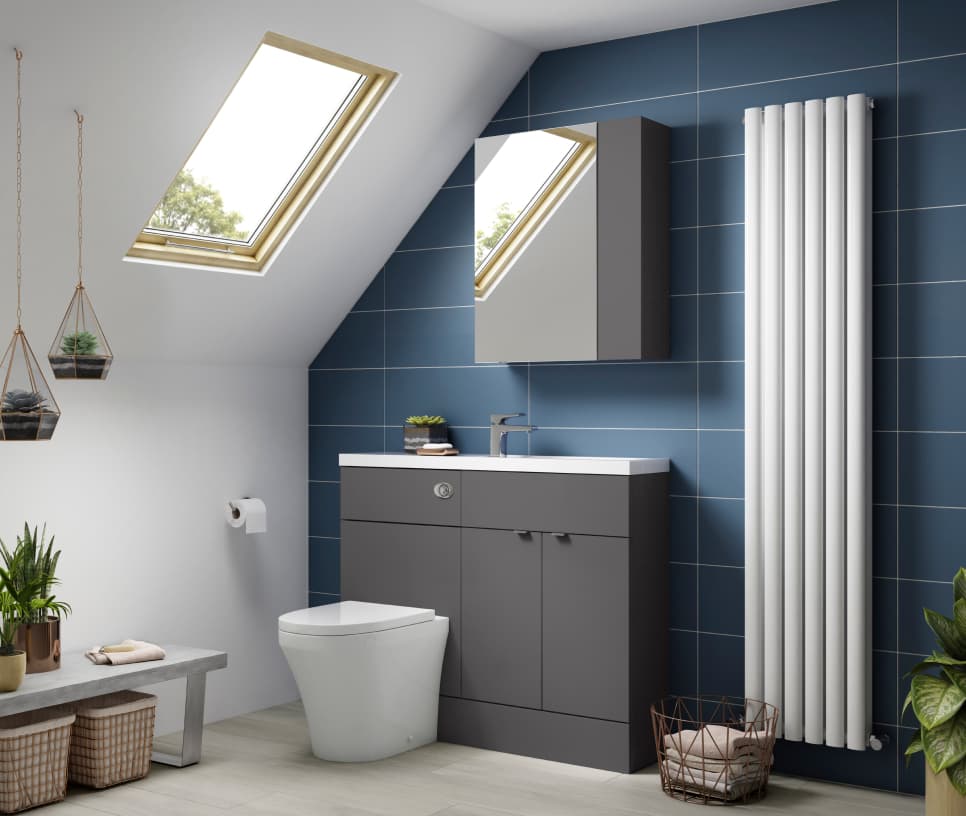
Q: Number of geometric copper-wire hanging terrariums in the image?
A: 2